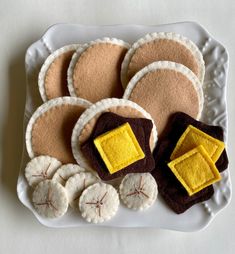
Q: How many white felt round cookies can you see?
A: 6